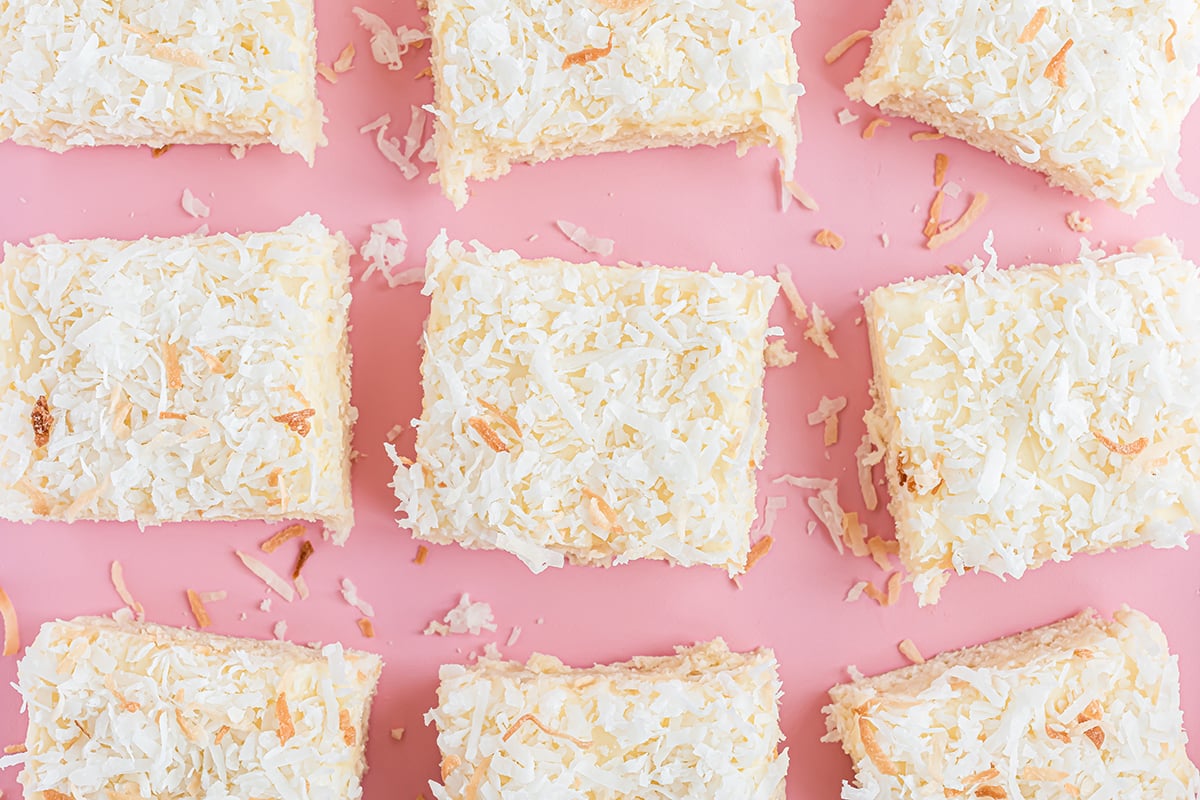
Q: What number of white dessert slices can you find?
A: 9